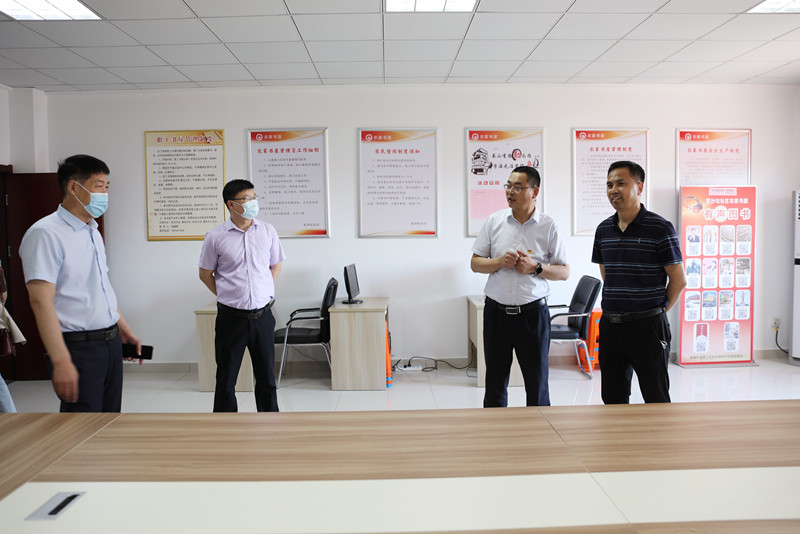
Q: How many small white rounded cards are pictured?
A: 14